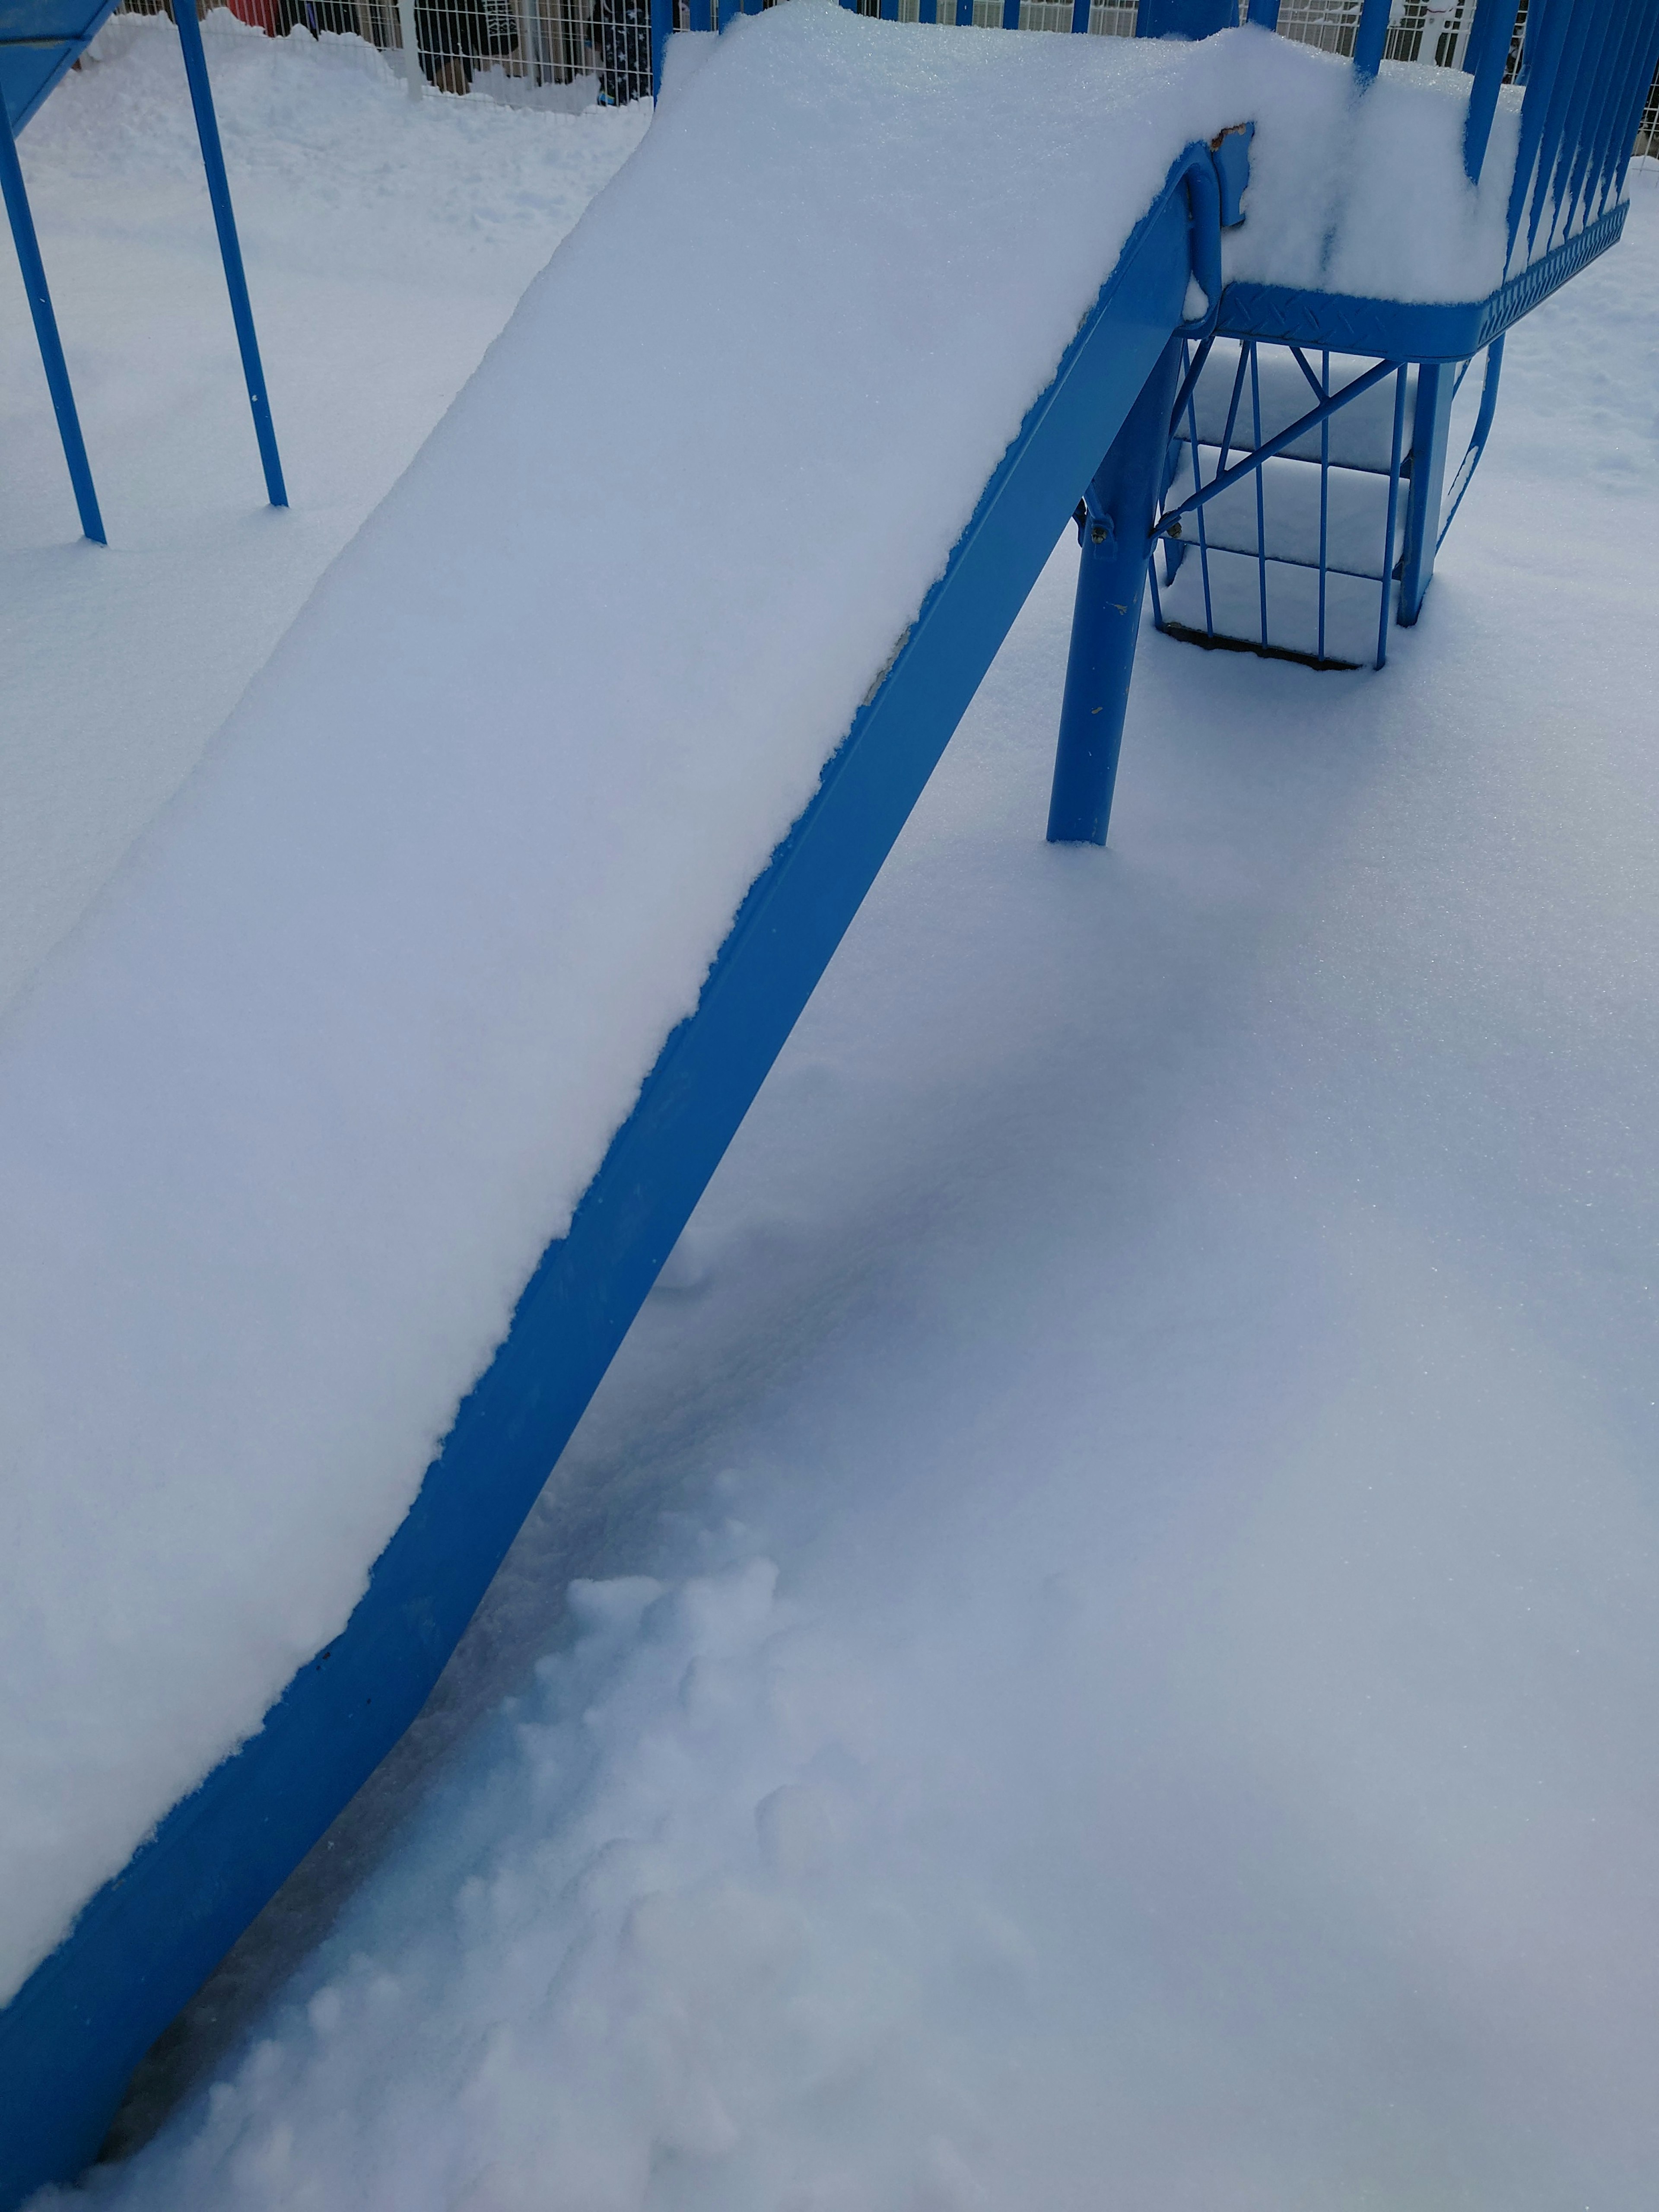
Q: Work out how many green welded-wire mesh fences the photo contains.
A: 0